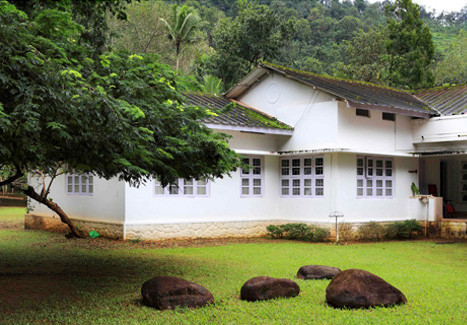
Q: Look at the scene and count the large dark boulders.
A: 4